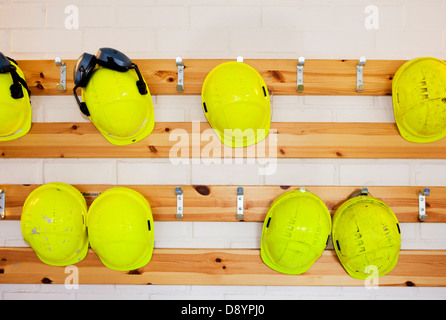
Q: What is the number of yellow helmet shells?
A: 8